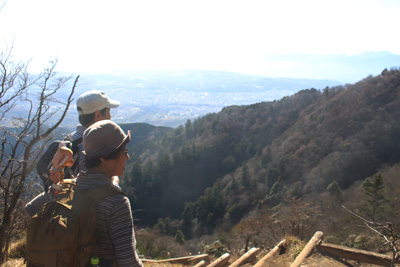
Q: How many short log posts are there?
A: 5